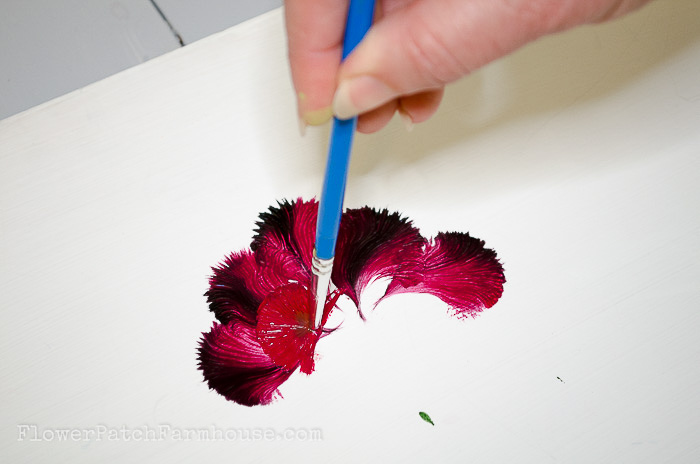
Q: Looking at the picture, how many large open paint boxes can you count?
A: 0